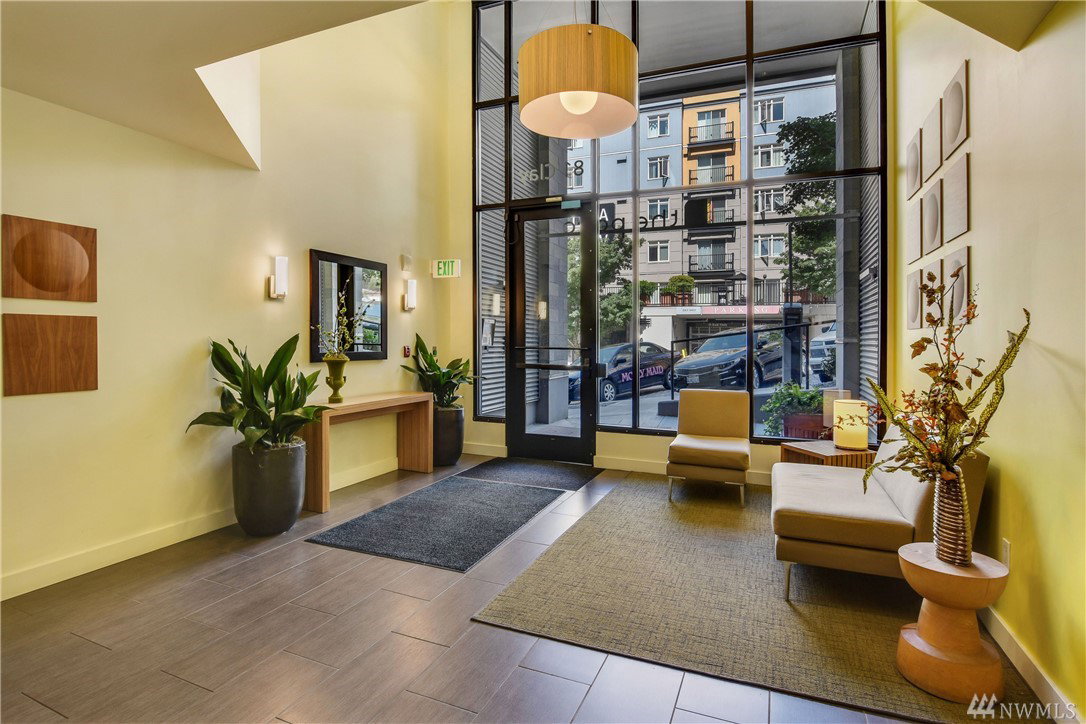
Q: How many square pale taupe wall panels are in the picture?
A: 9